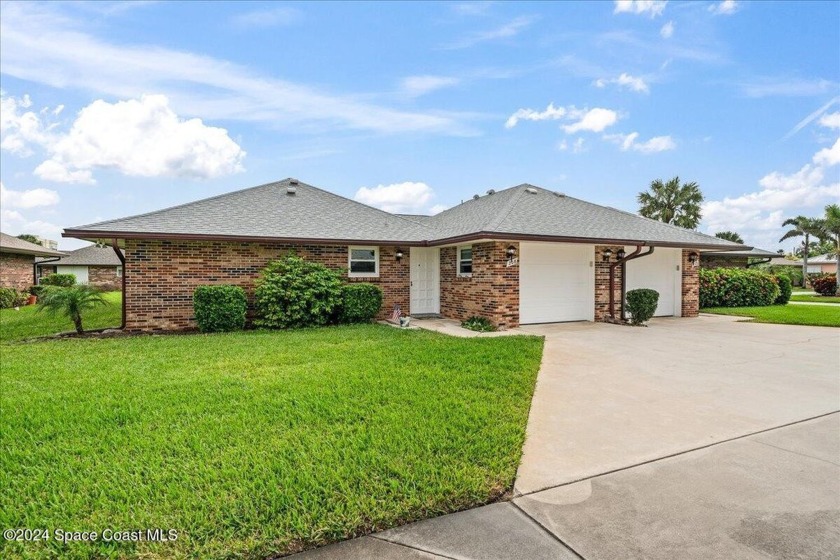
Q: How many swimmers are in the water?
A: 0